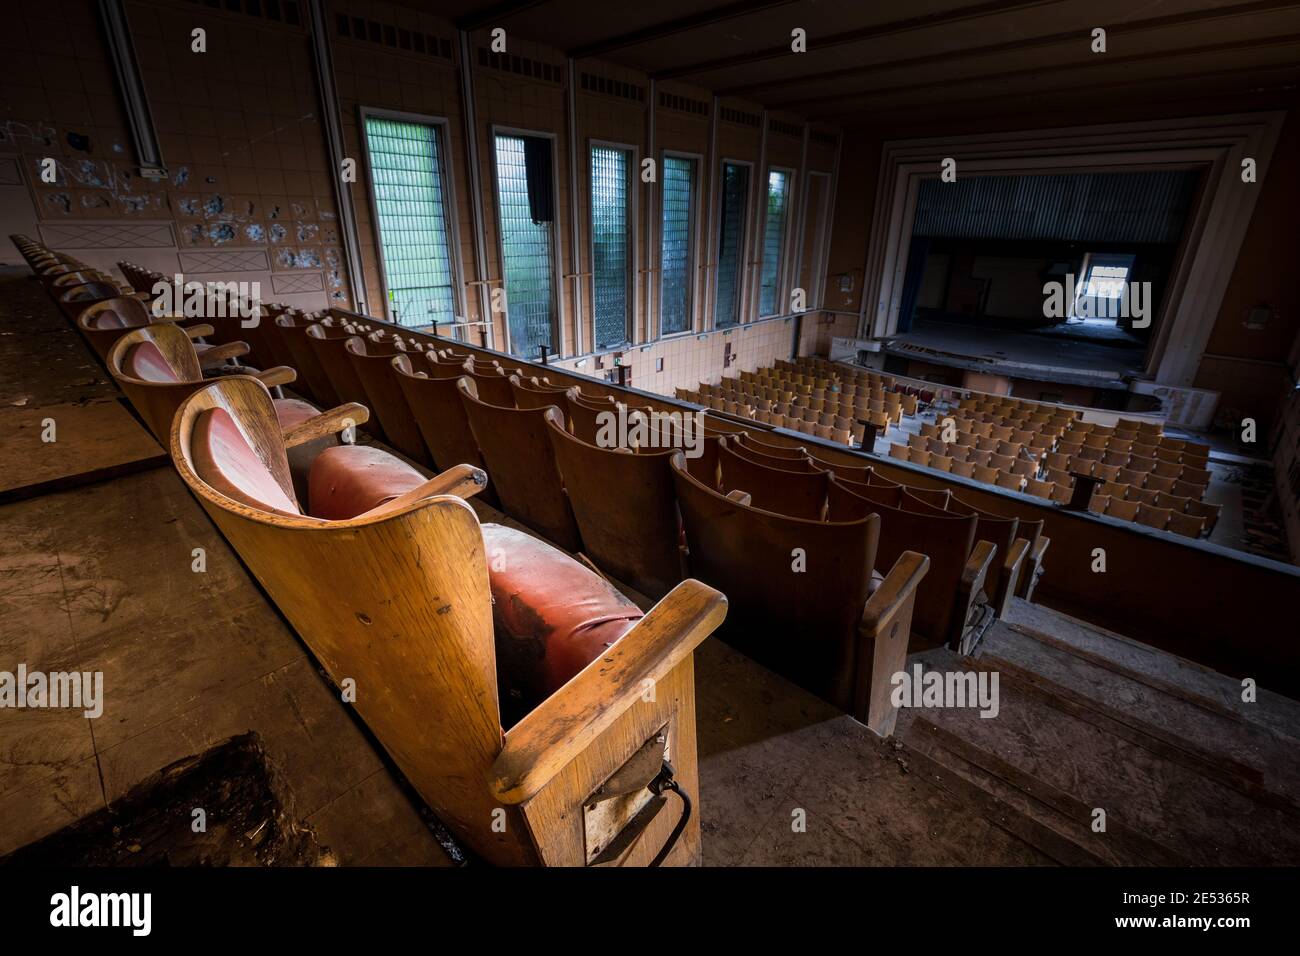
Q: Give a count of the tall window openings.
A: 6